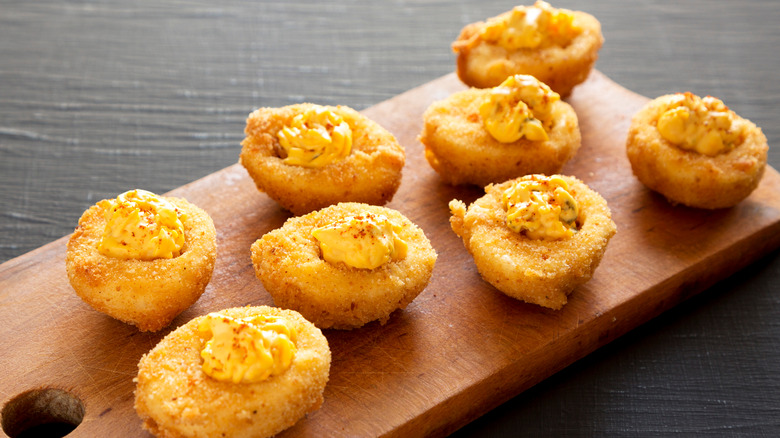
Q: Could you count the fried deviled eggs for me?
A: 8